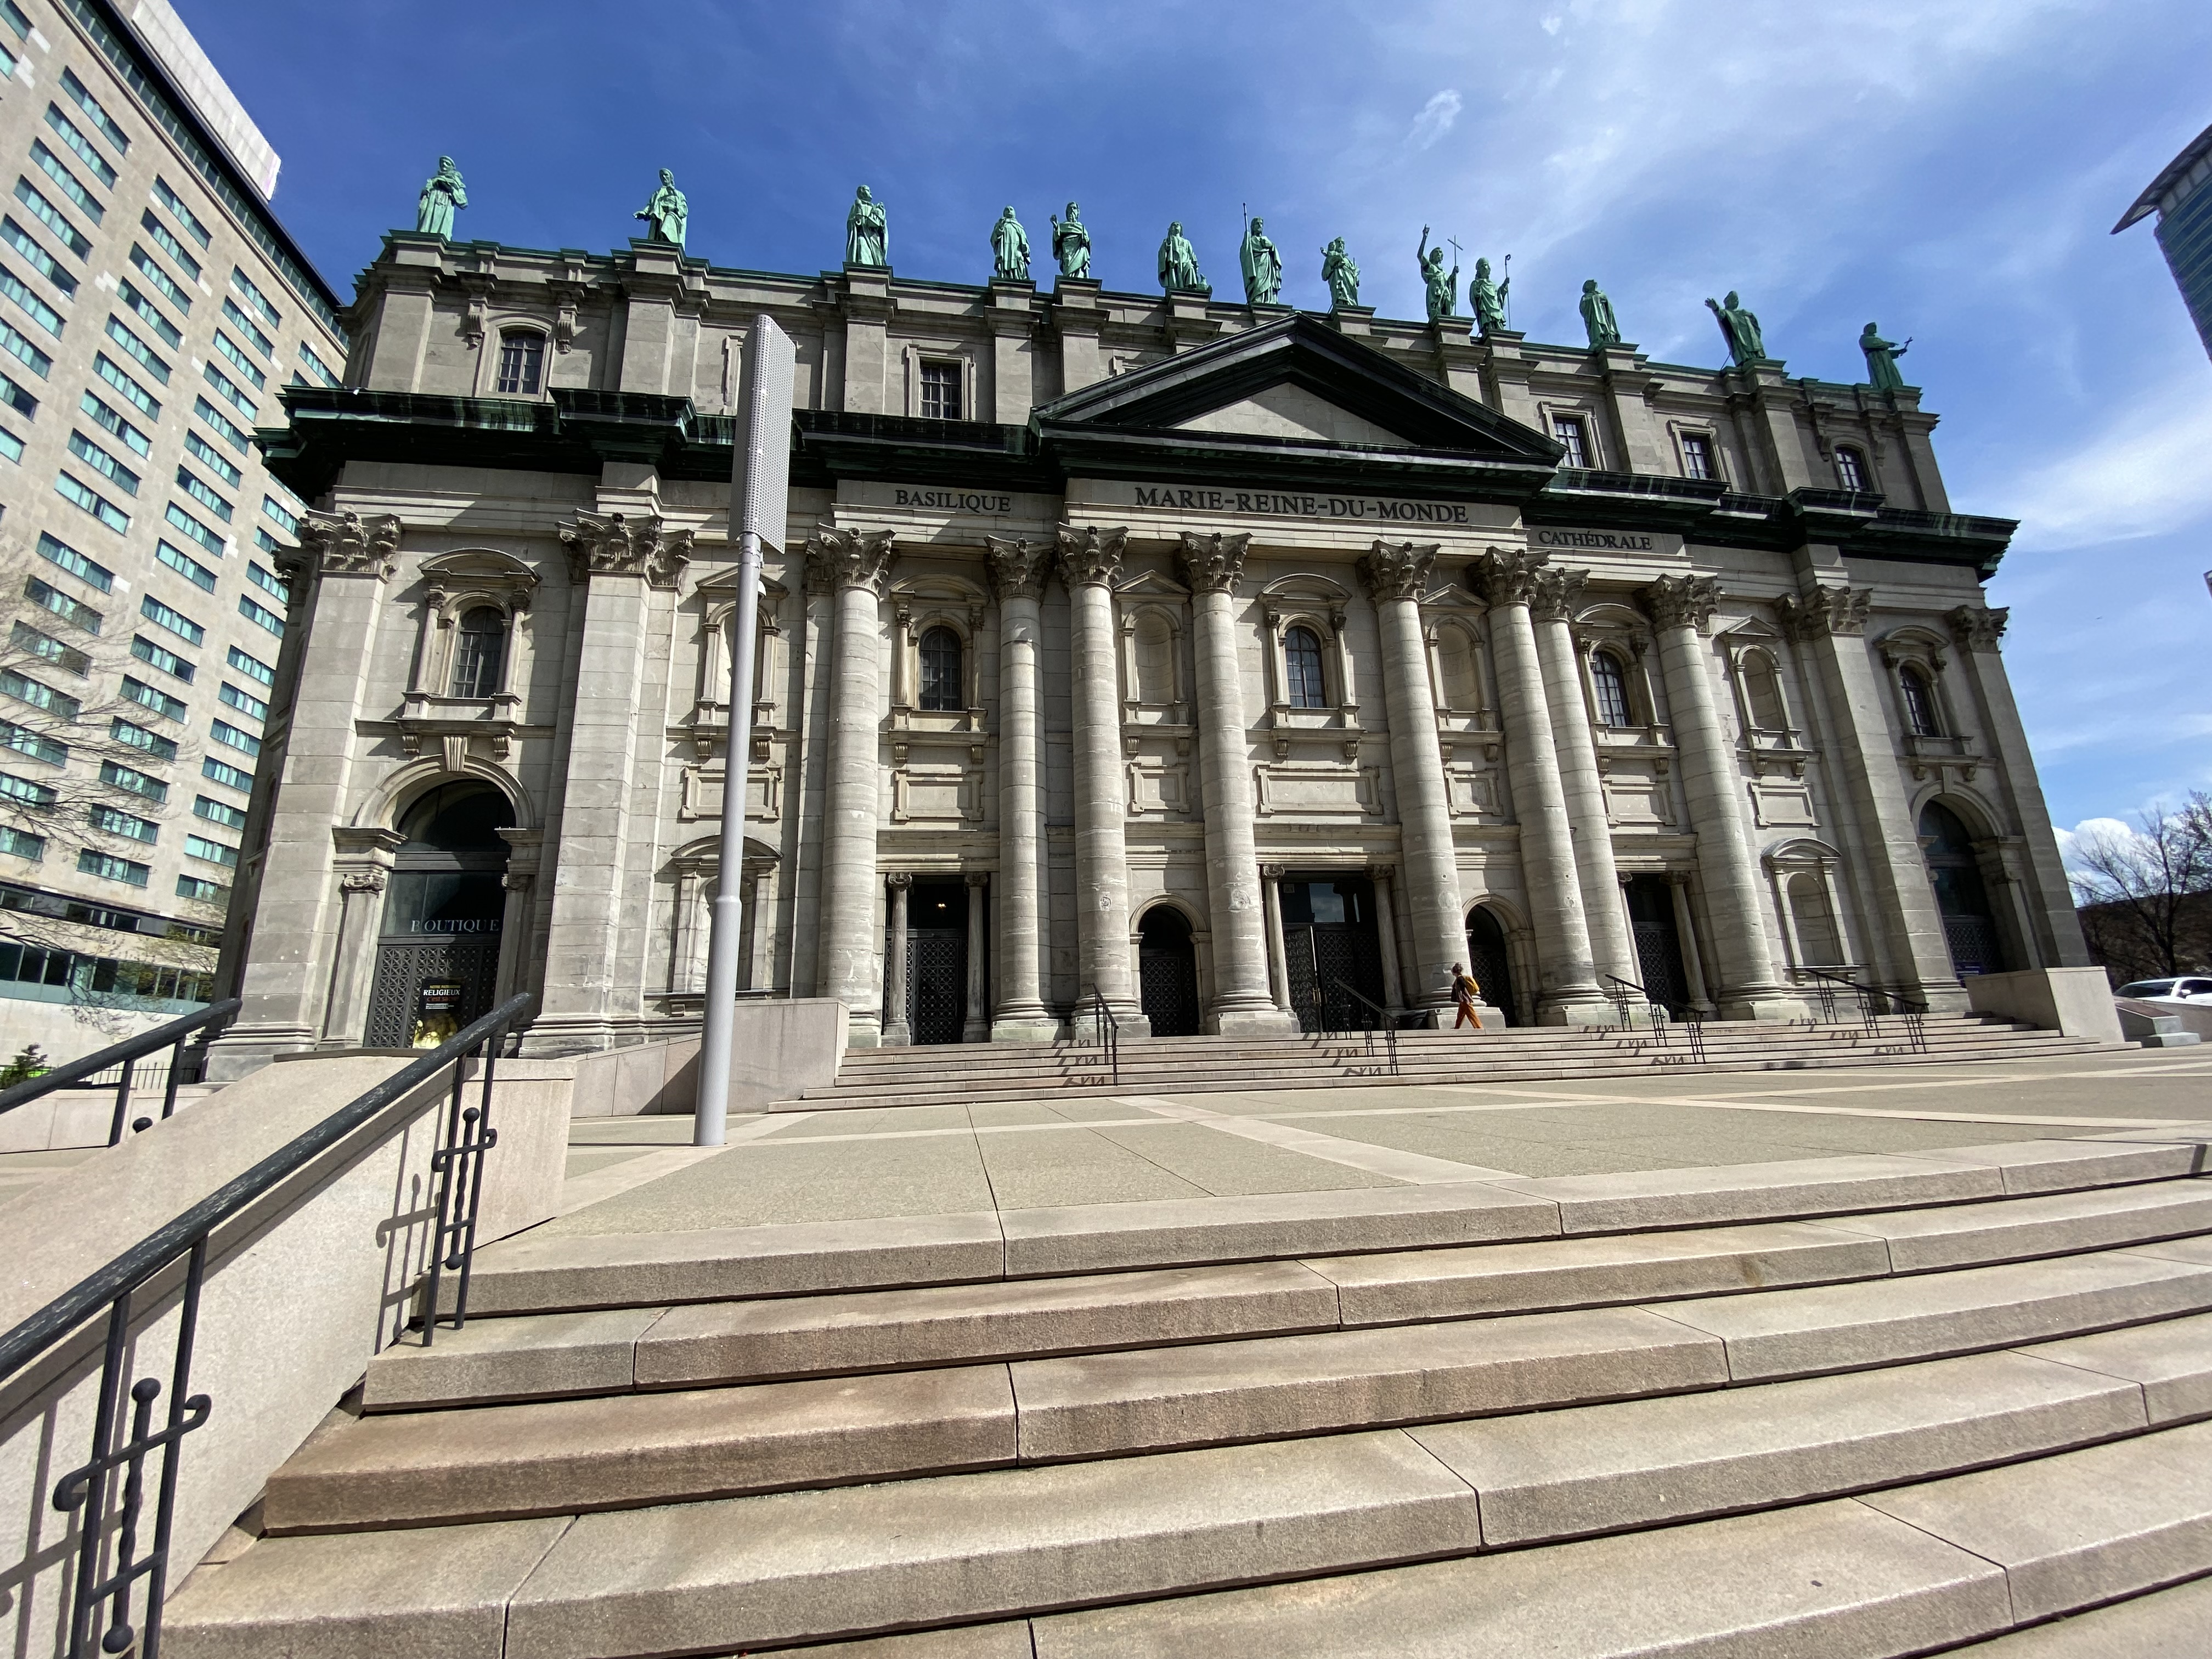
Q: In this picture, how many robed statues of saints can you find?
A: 13